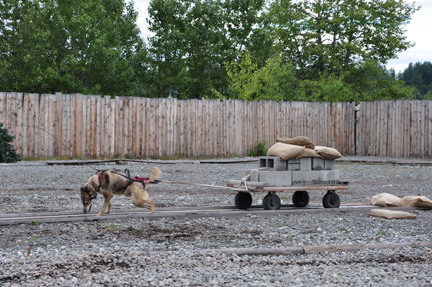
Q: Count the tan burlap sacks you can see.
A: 7